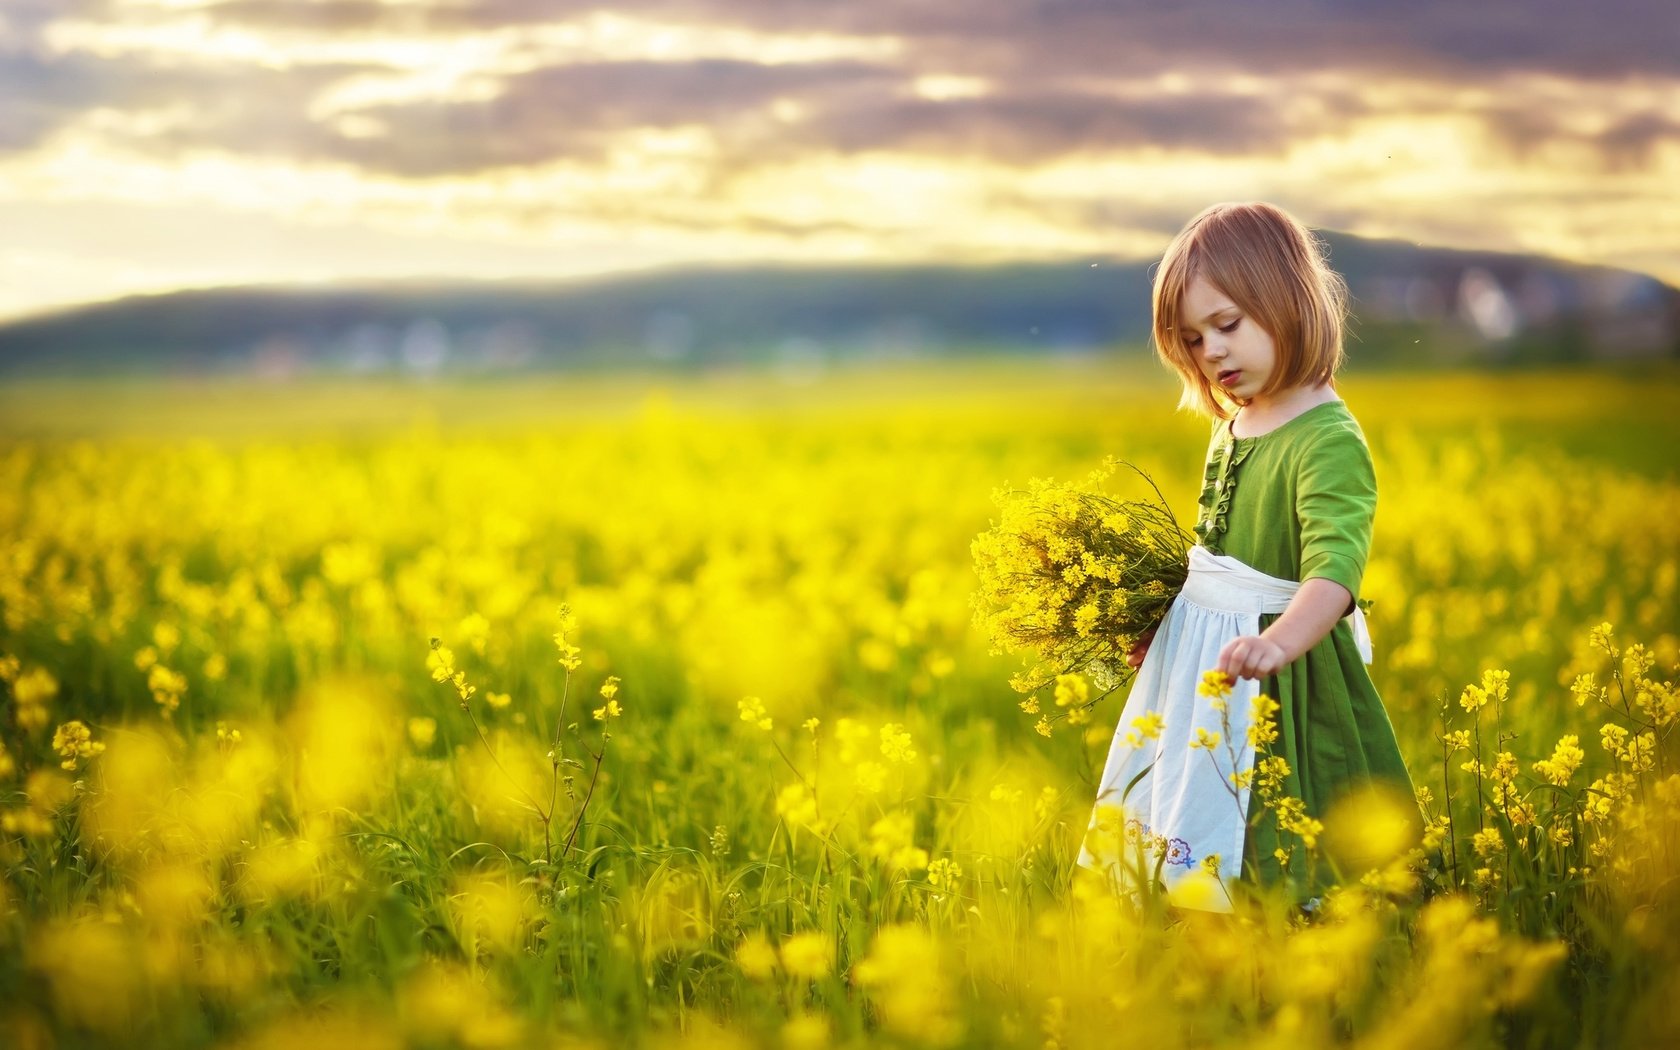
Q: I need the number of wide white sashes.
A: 1